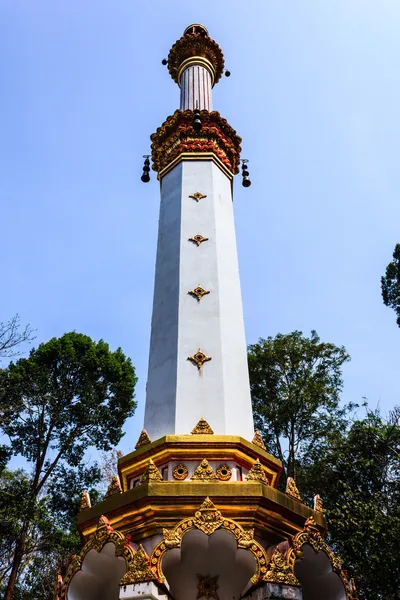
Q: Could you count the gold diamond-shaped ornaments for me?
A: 4